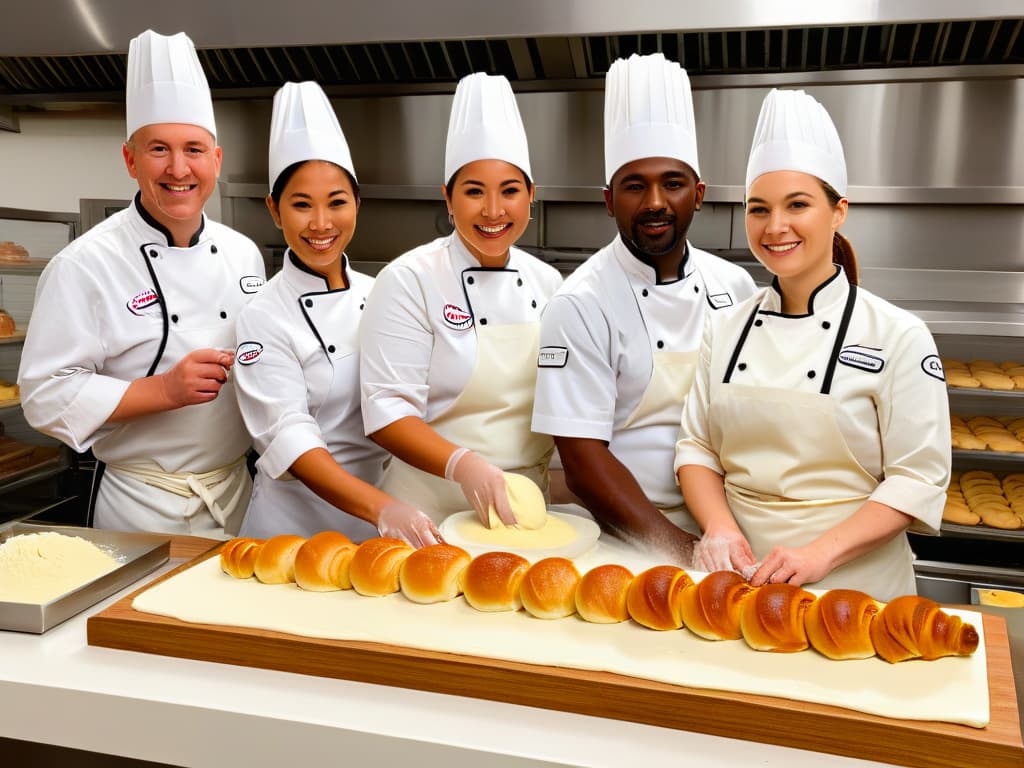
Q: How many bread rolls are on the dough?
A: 13